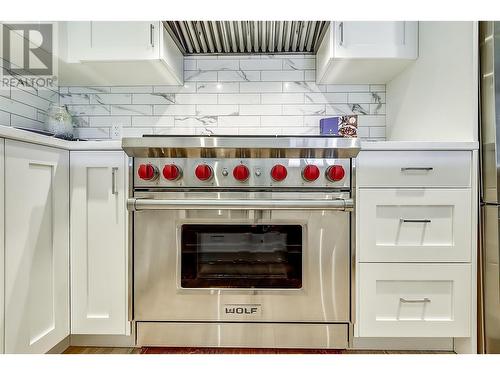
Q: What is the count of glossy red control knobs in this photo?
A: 7